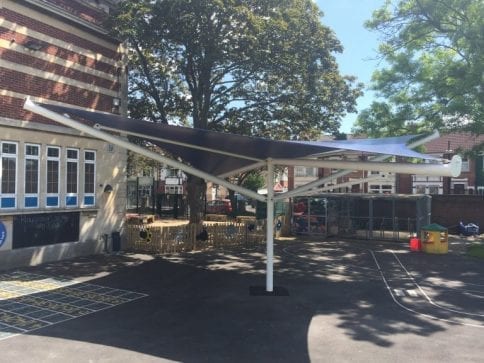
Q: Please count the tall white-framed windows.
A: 5